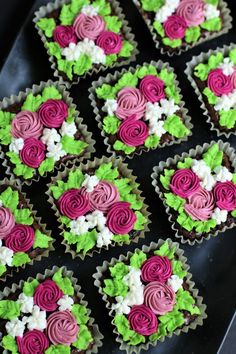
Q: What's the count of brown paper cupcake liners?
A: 10